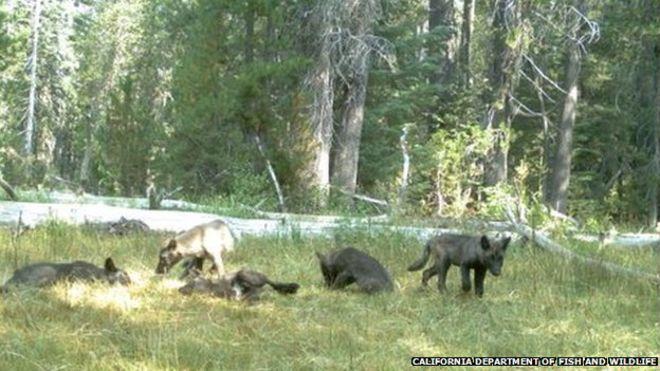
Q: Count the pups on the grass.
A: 5